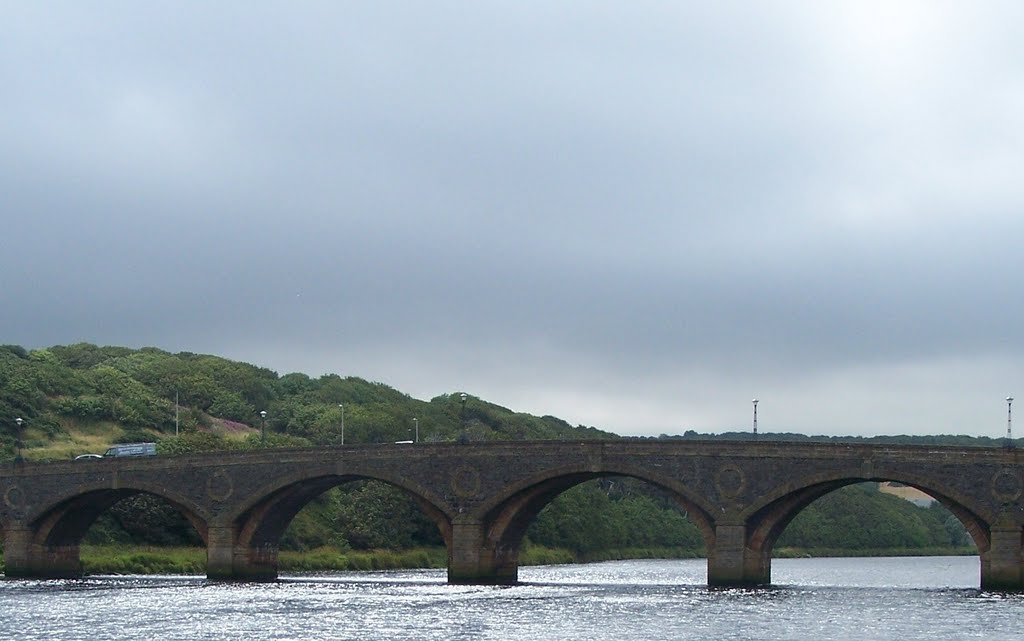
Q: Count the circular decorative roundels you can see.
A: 5